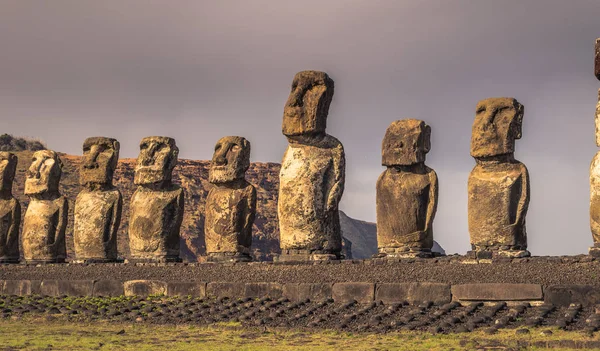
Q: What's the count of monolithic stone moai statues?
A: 9